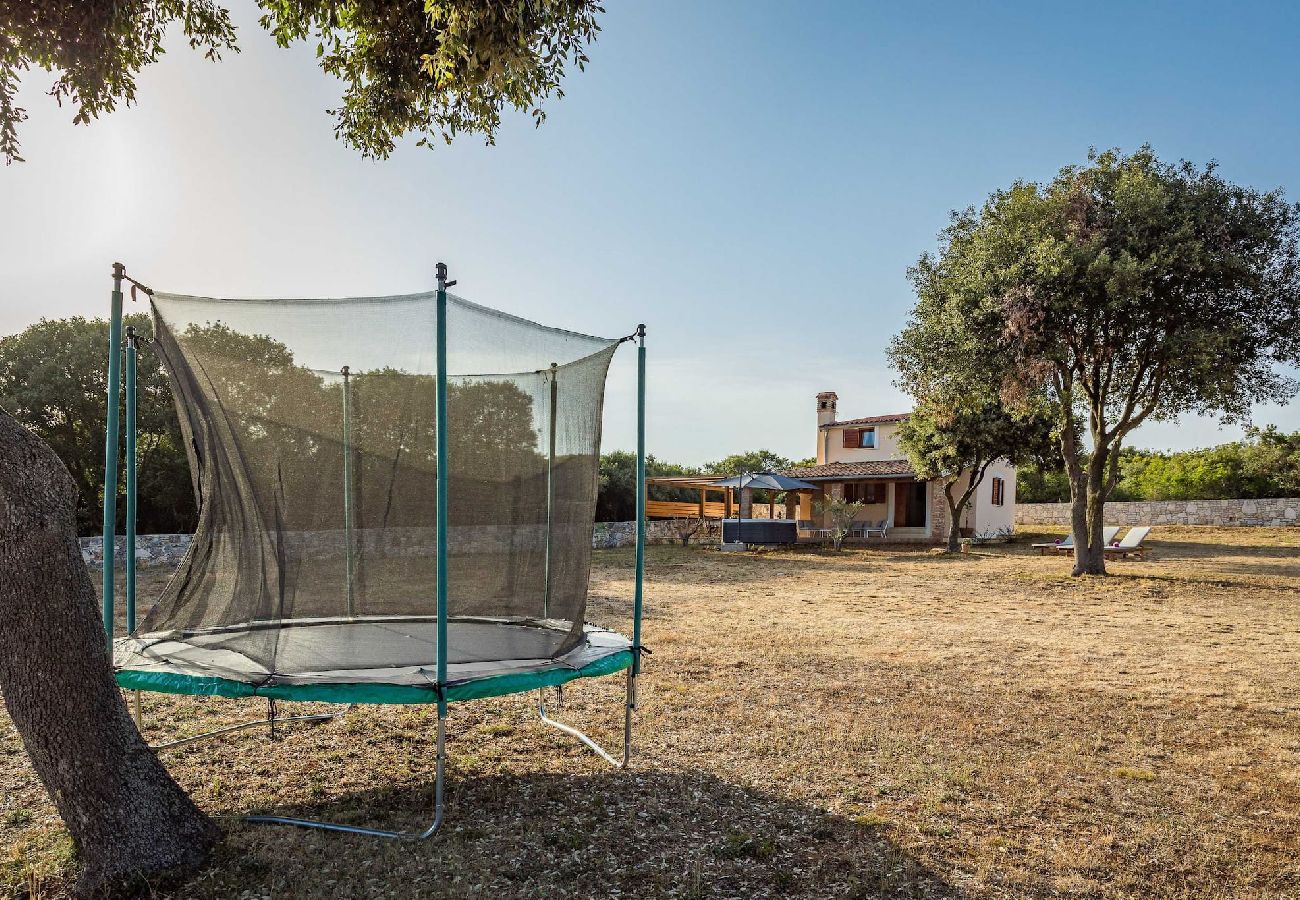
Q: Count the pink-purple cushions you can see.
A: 2